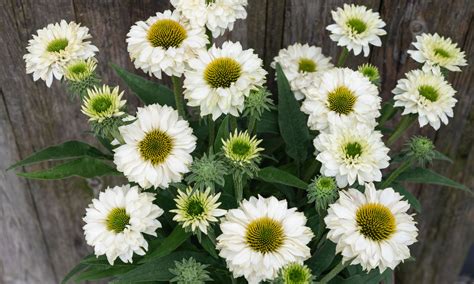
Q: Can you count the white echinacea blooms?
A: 14